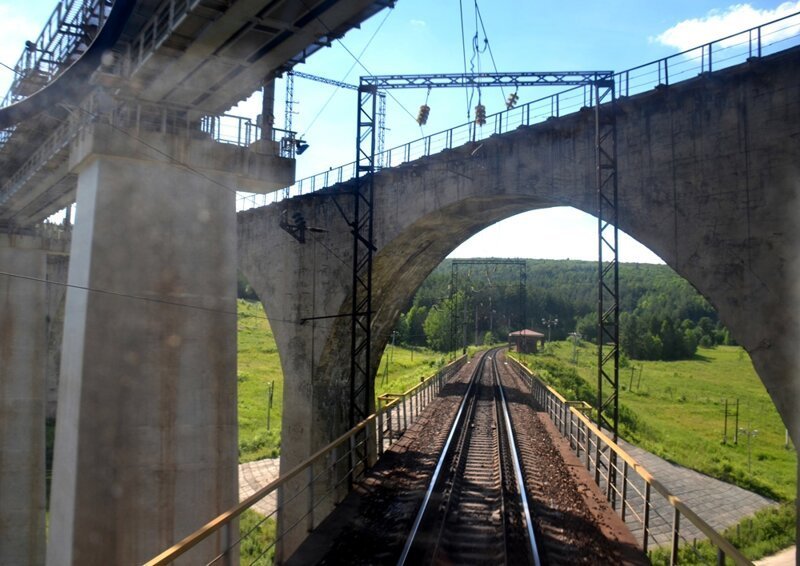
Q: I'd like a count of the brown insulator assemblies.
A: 3